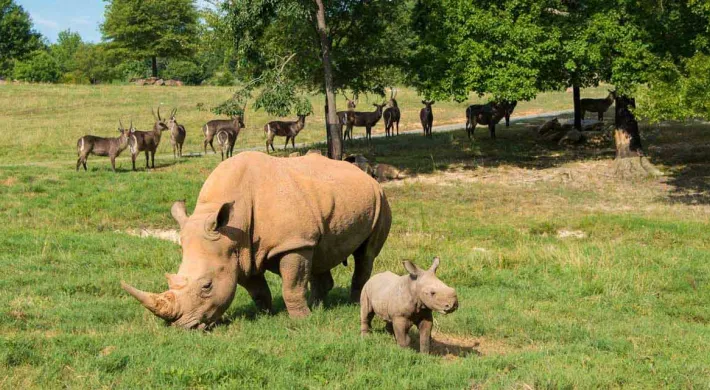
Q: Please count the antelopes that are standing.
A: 13